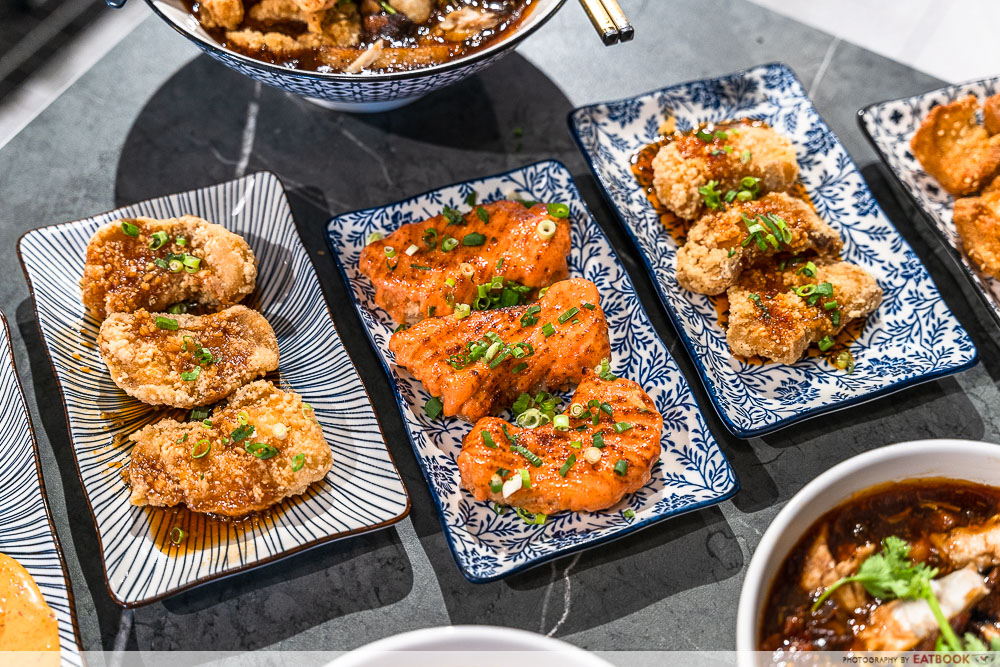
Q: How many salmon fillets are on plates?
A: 3